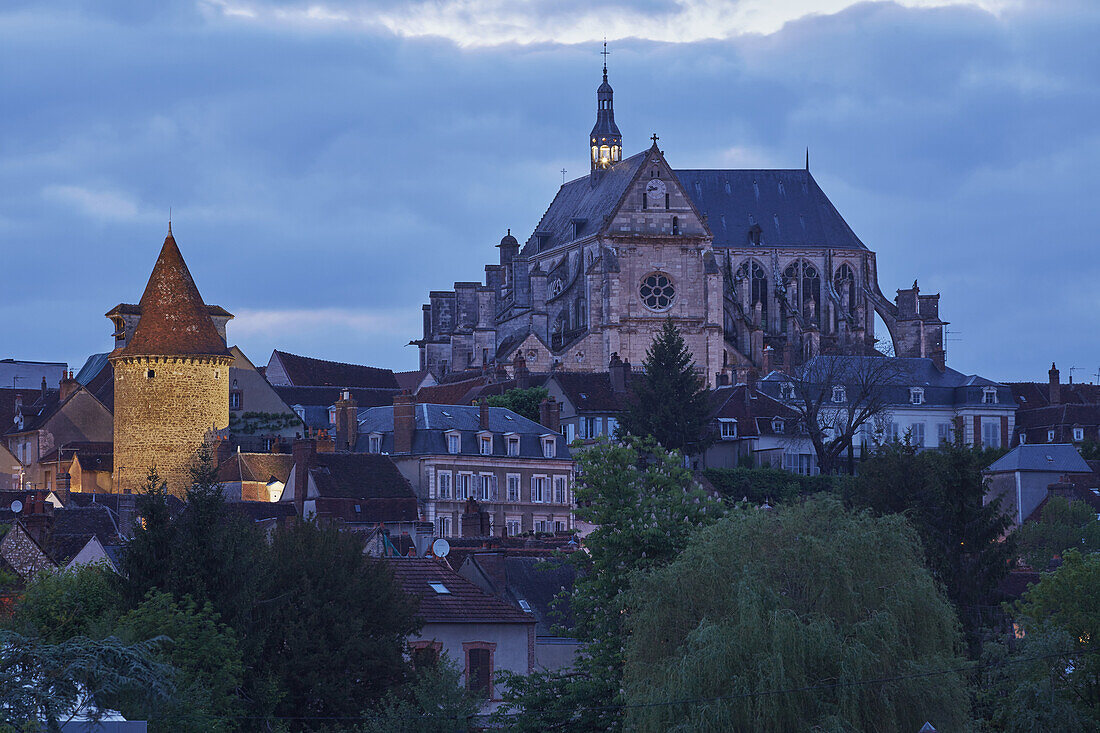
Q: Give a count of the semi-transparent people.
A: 0